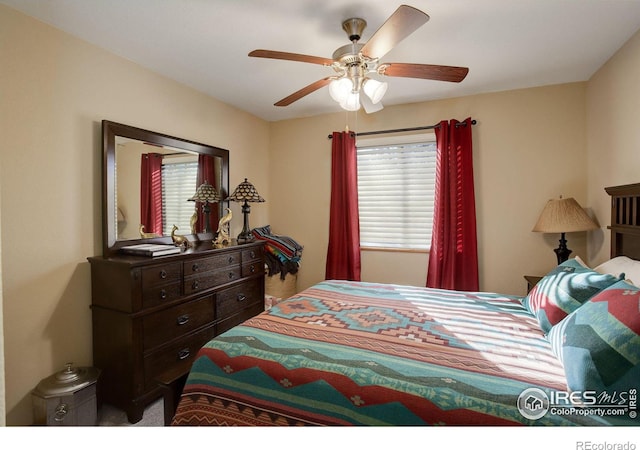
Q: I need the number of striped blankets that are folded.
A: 1